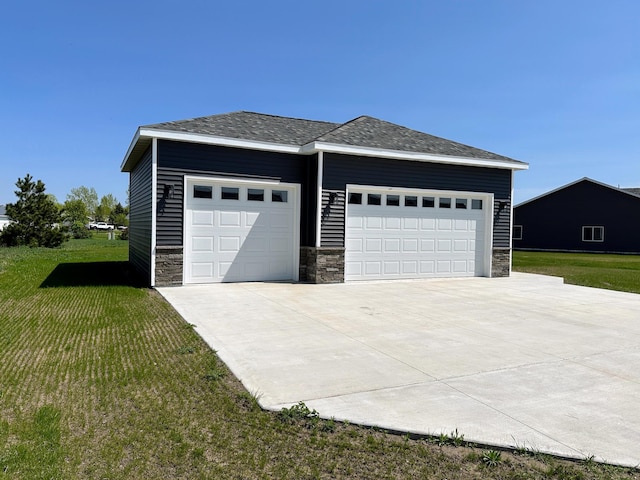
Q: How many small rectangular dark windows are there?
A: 12